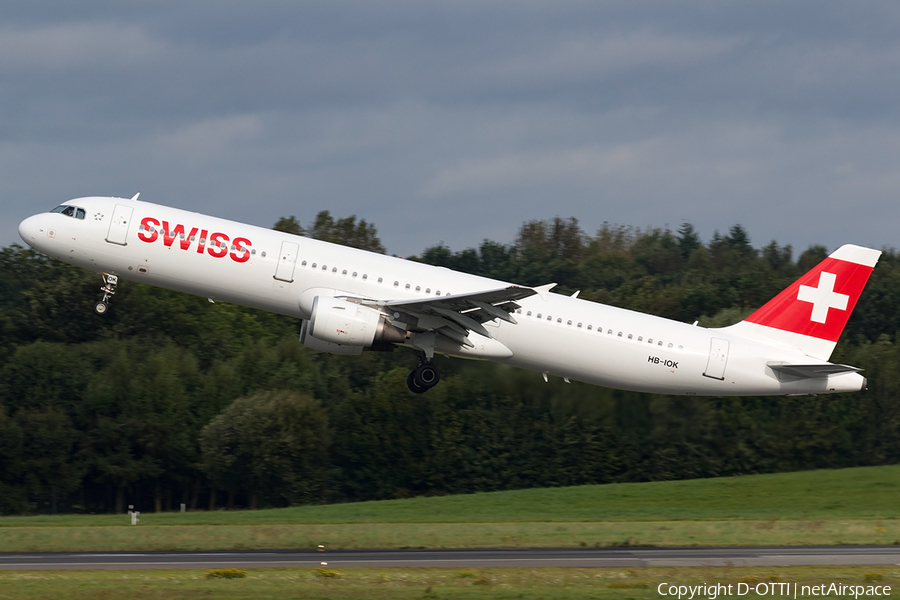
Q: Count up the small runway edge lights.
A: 2